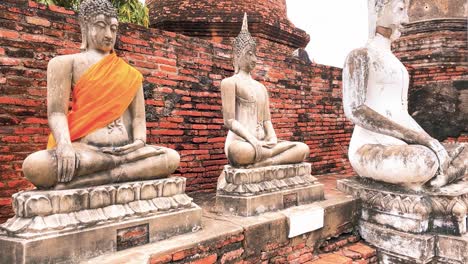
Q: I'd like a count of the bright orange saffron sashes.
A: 1